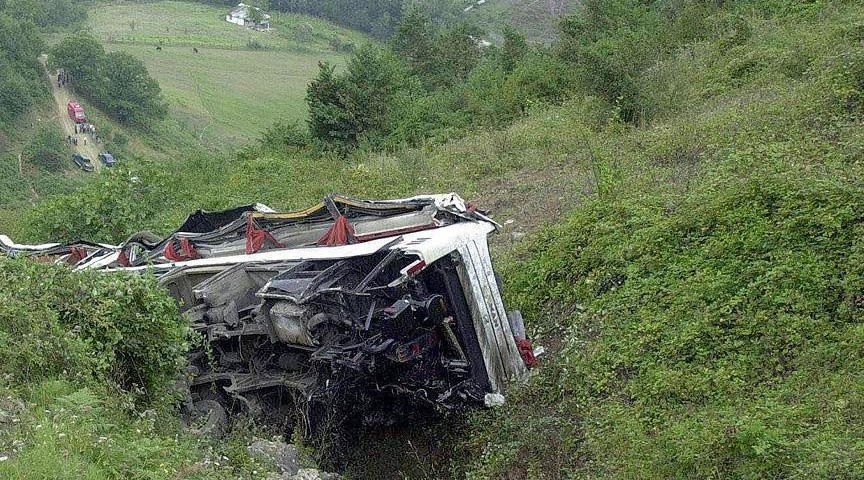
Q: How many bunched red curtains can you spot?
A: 5